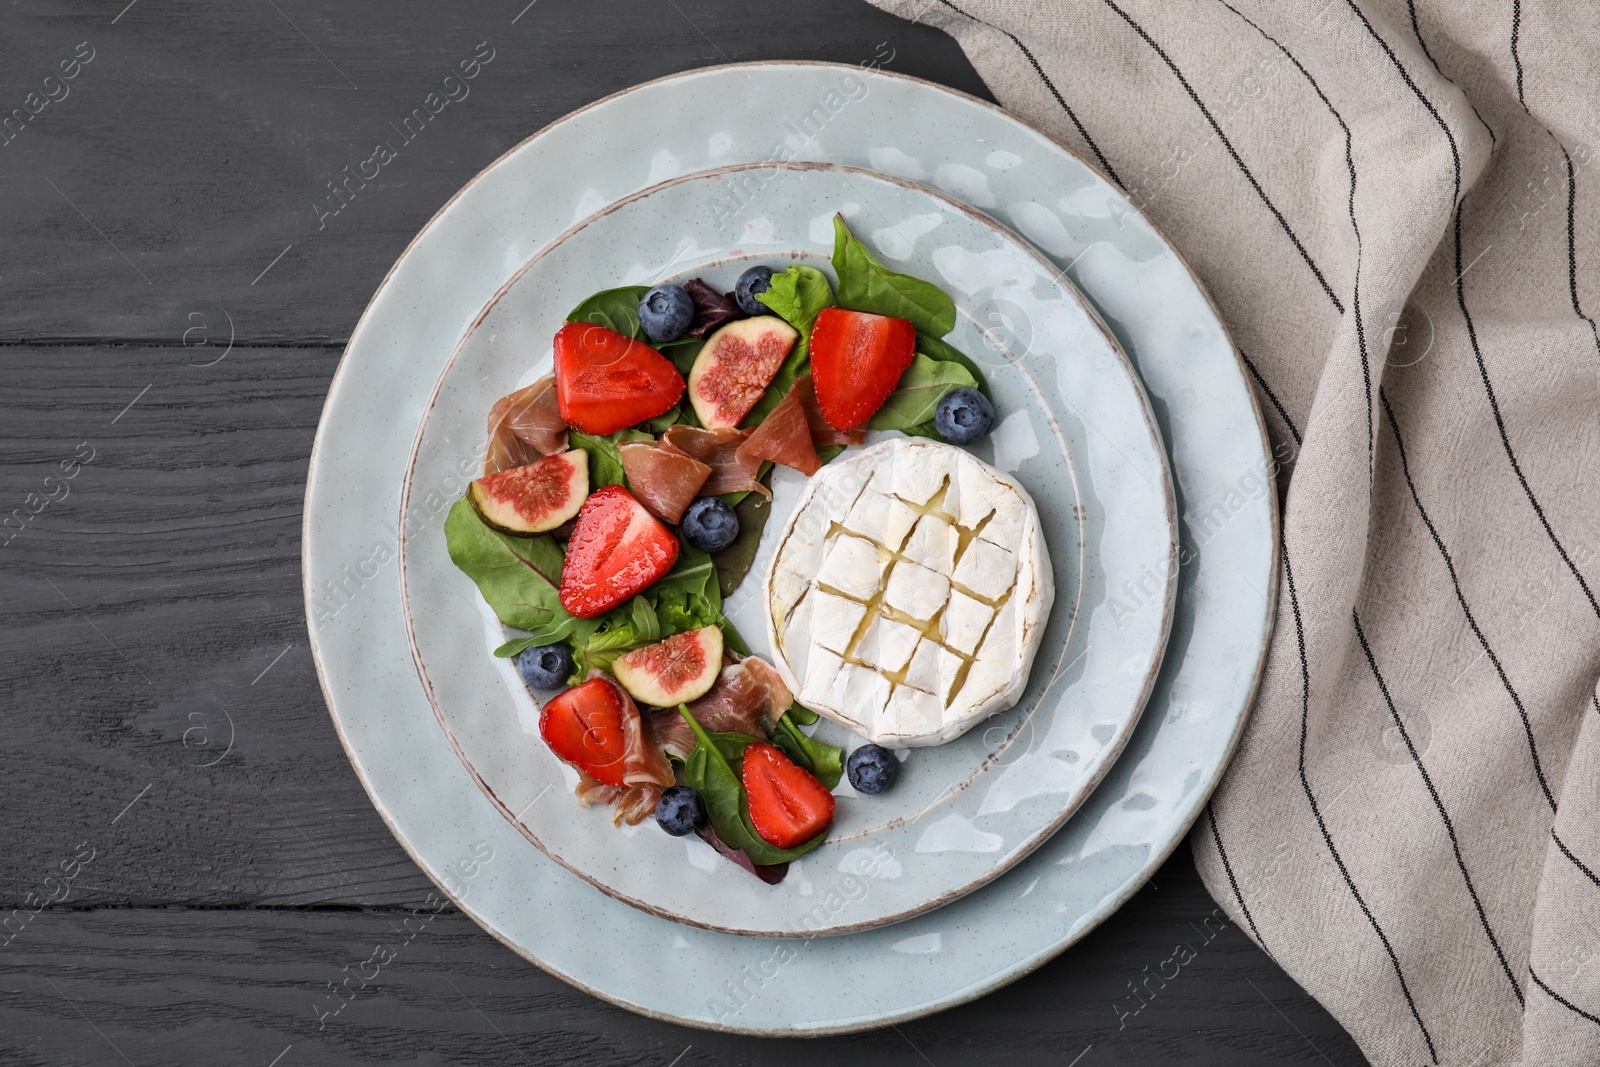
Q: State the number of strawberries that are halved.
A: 5